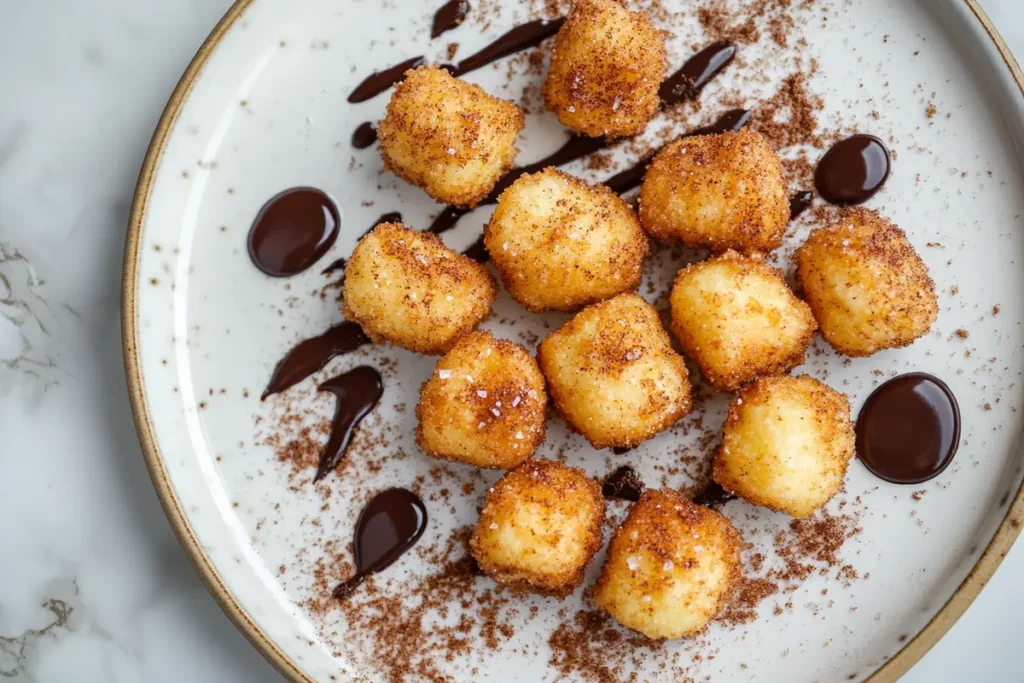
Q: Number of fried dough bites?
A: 12